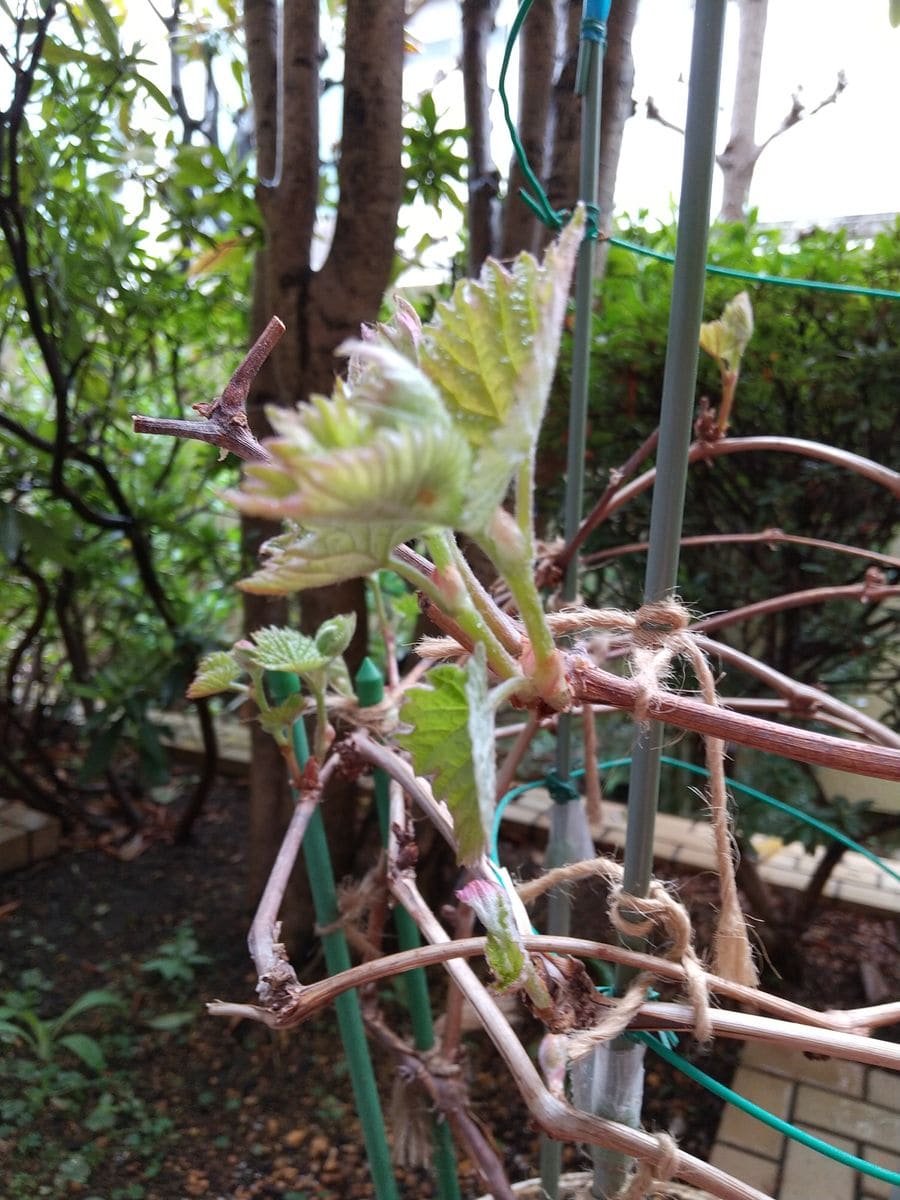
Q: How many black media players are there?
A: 0